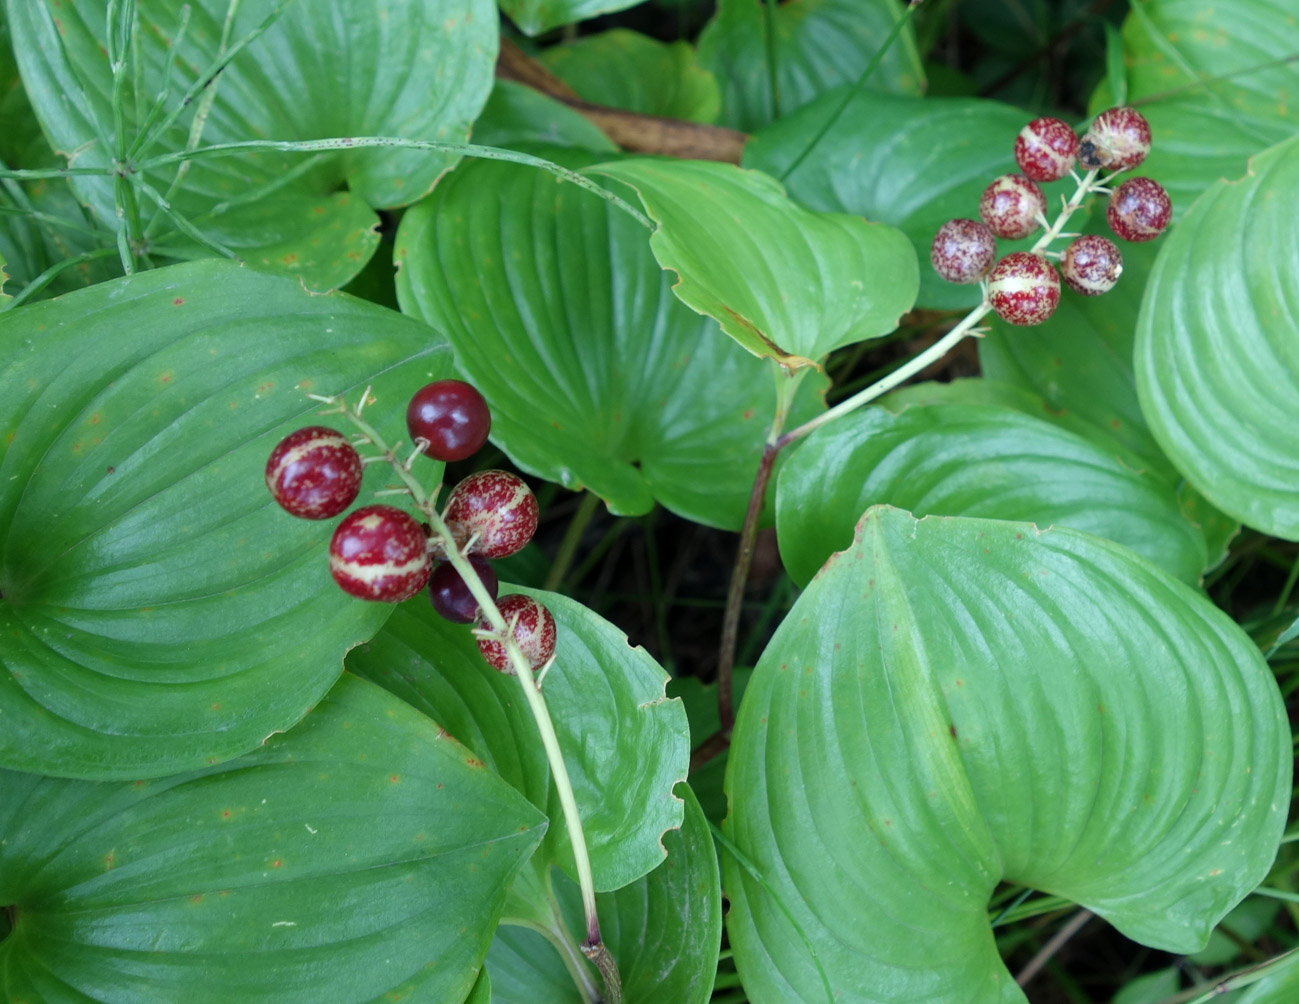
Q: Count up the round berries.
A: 13